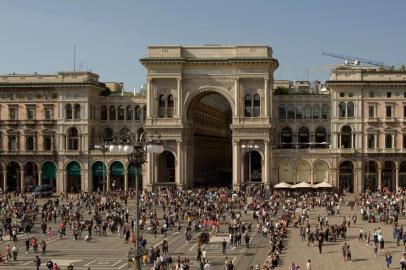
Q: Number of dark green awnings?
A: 5